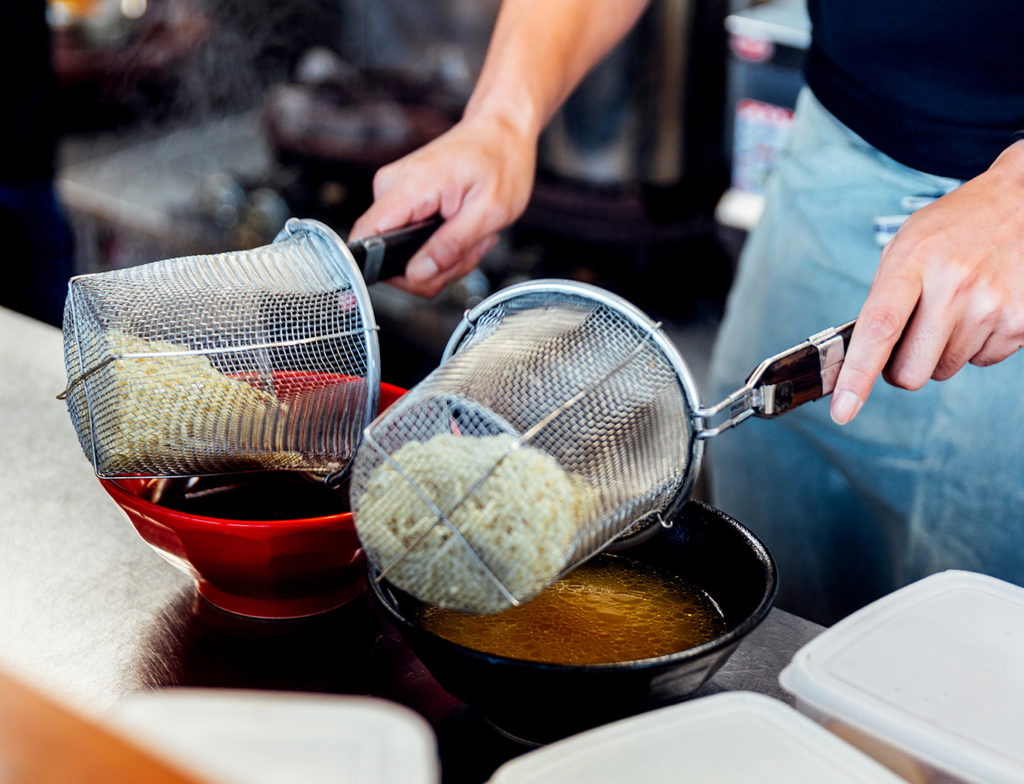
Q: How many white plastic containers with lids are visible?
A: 3